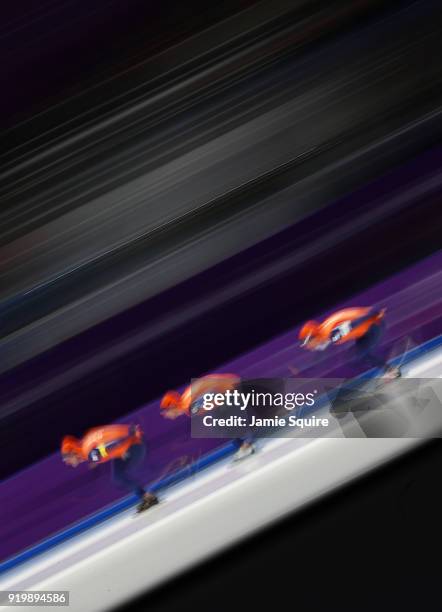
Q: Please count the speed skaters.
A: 3